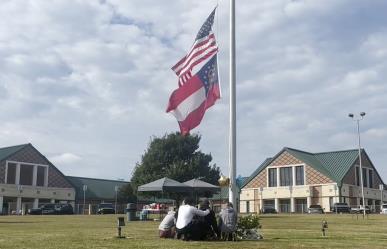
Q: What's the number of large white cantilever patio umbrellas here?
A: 0